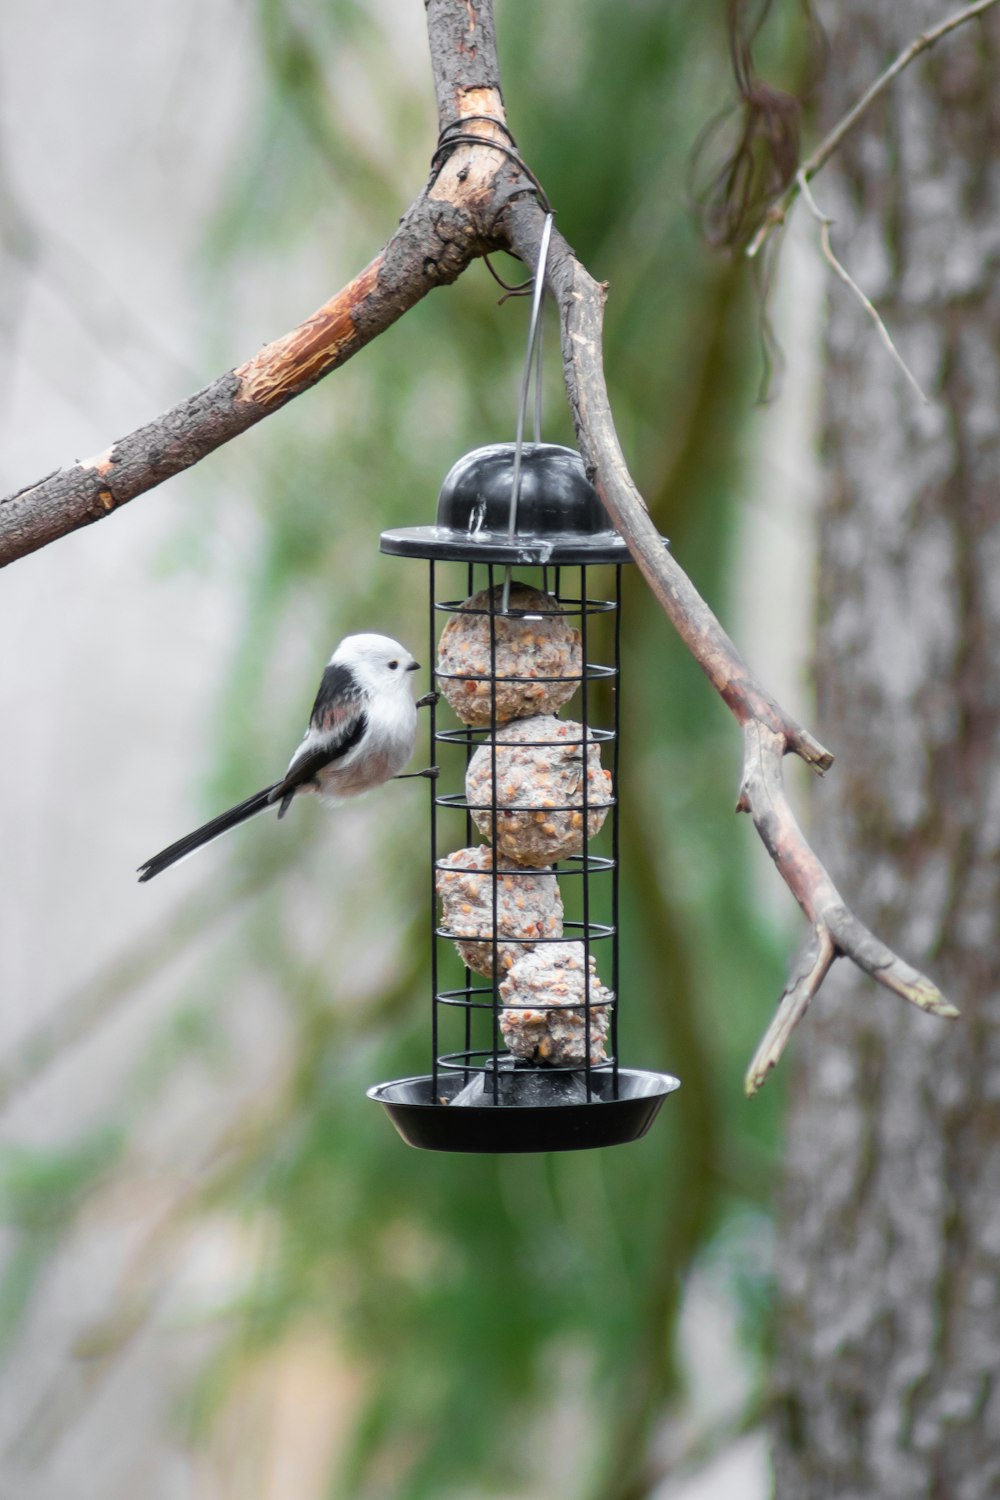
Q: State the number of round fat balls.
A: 4